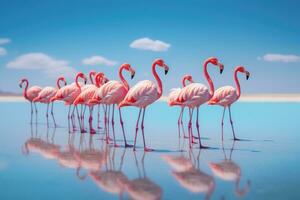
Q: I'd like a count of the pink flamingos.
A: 10